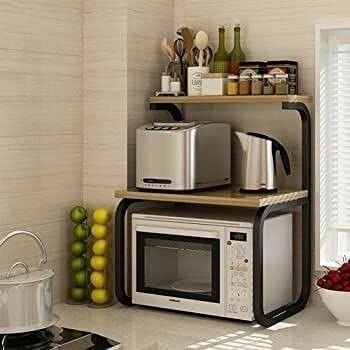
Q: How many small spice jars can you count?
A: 5